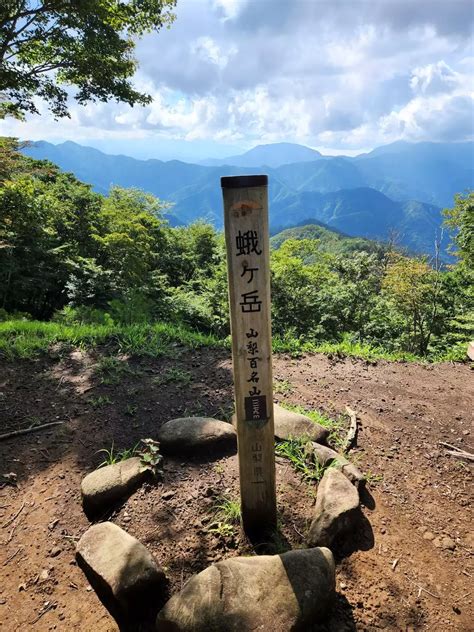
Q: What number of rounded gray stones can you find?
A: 7